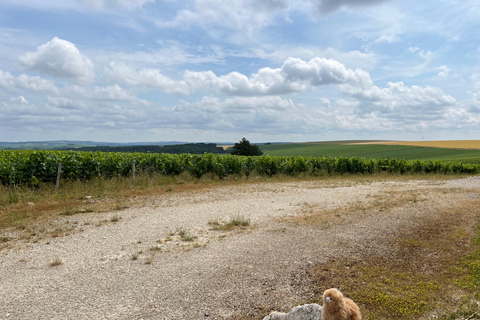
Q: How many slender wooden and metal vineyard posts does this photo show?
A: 3